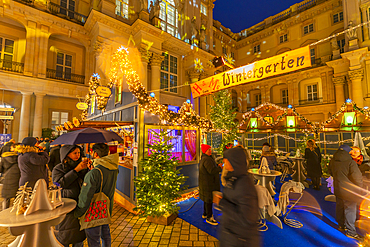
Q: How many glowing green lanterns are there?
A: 3